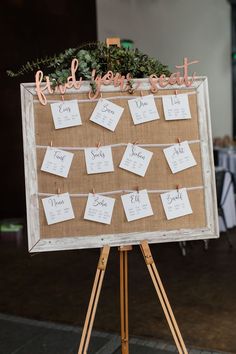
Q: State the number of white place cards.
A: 12